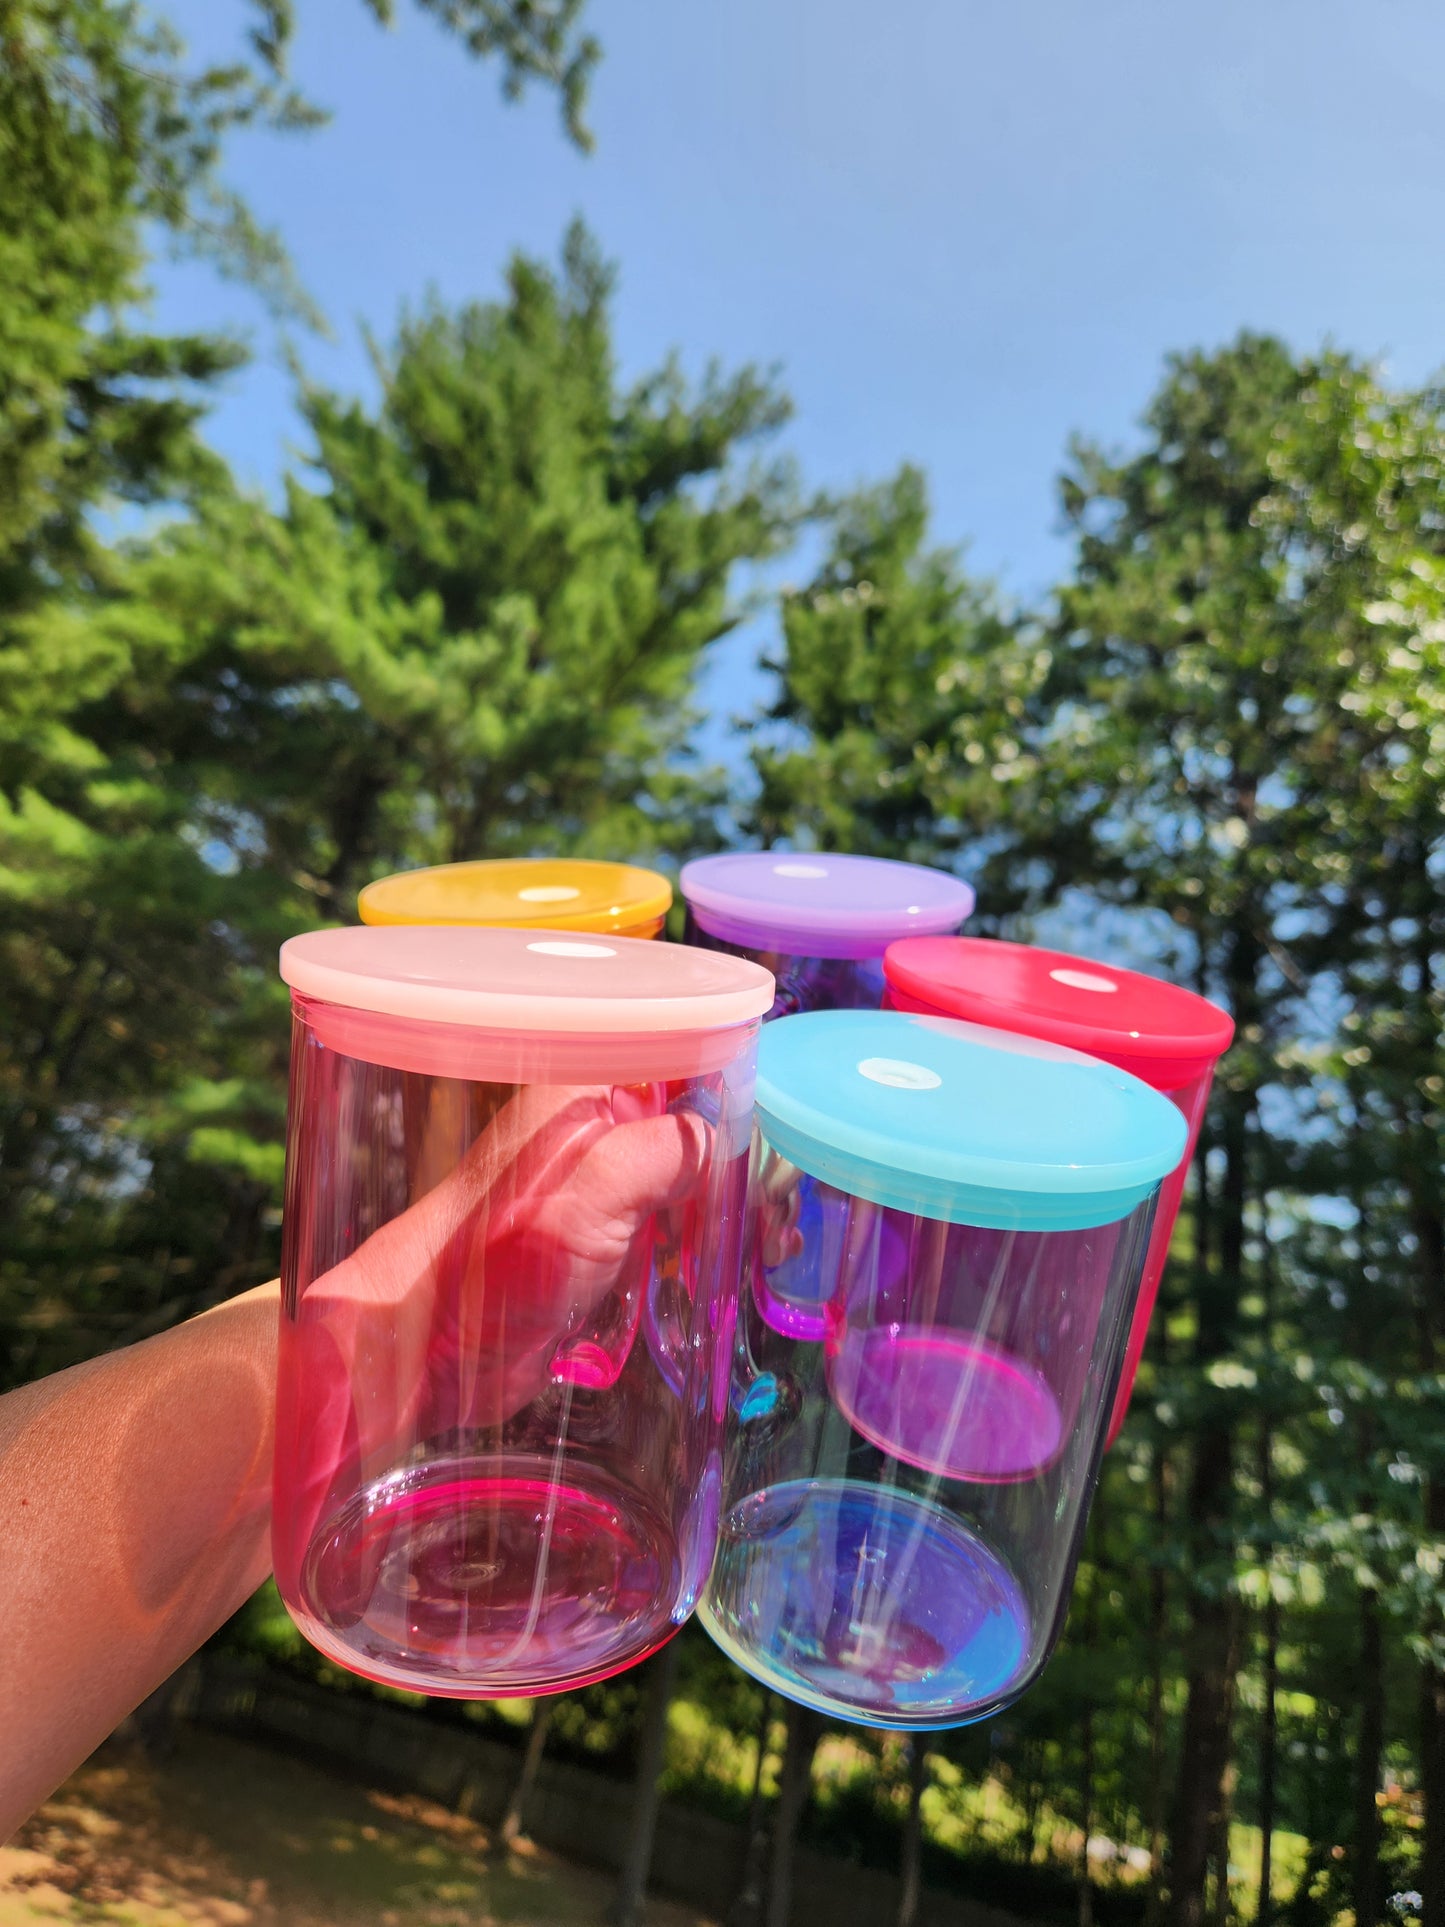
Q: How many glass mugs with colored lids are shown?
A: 5